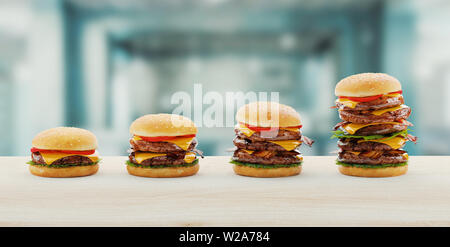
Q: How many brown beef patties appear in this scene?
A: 11